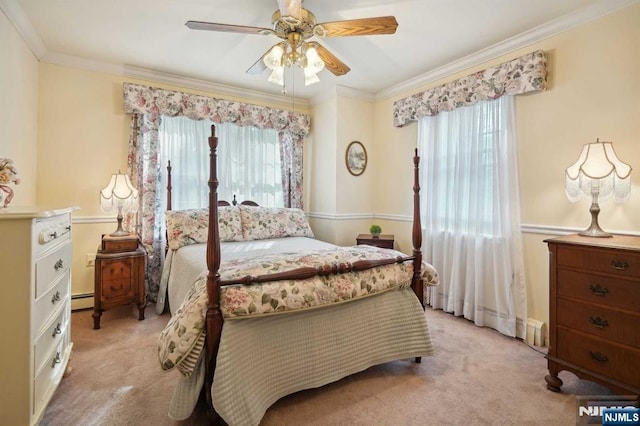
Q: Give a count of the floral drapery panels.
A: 2